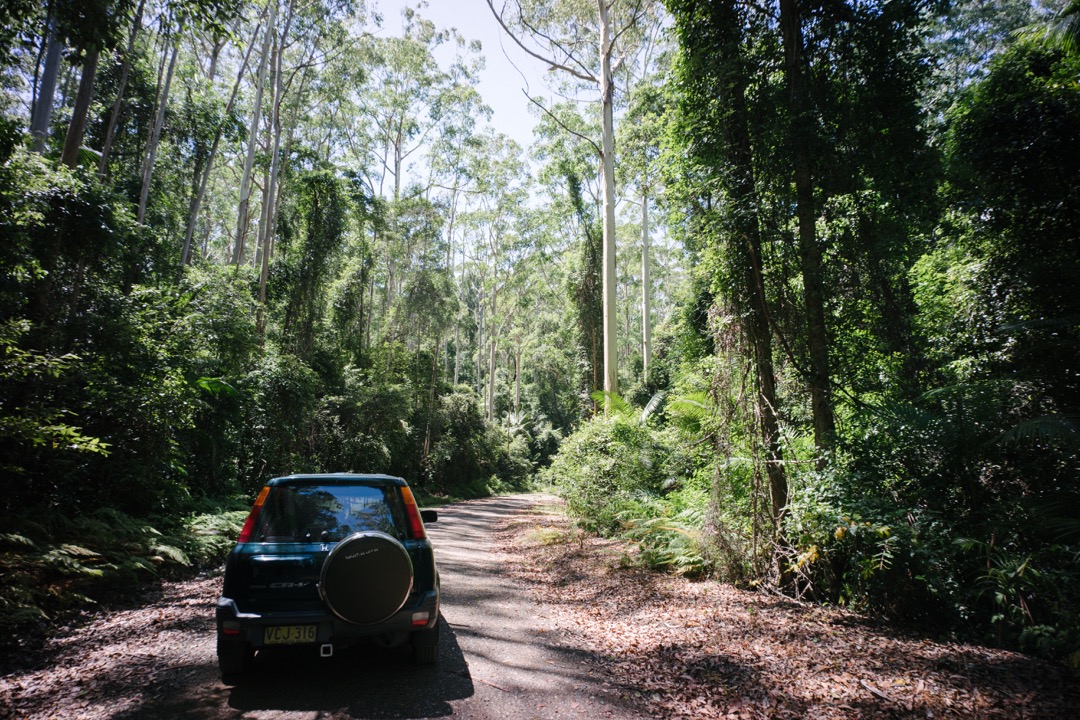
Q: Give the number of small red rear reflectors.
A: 2